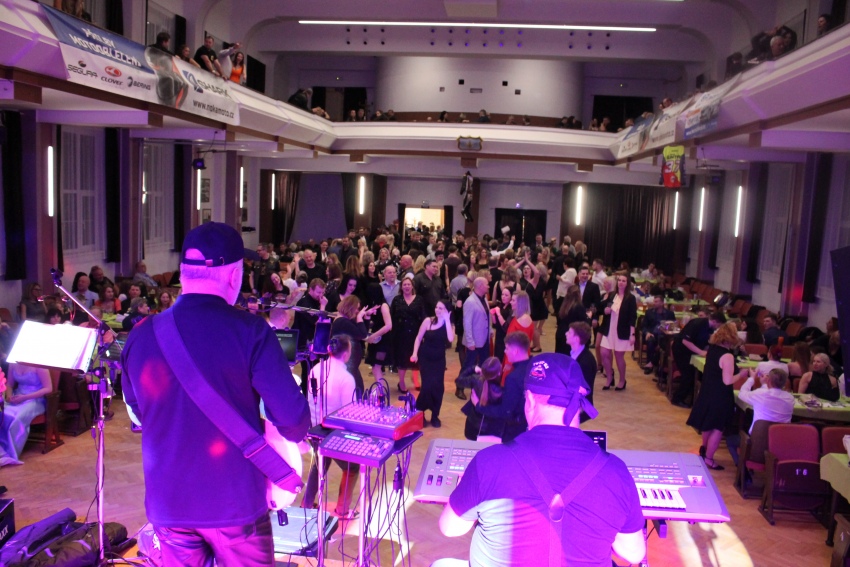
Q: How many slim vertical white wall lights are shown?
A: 9